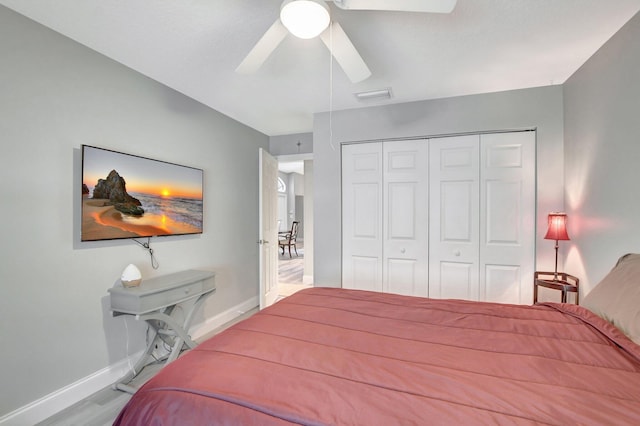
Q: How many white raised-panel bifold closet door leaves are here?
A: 4